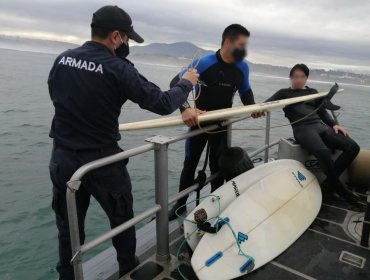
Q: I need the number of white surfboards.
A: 3